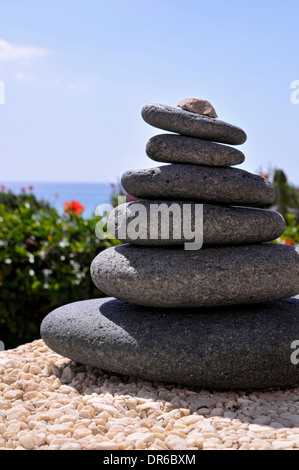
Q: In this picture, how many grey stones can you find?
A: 6